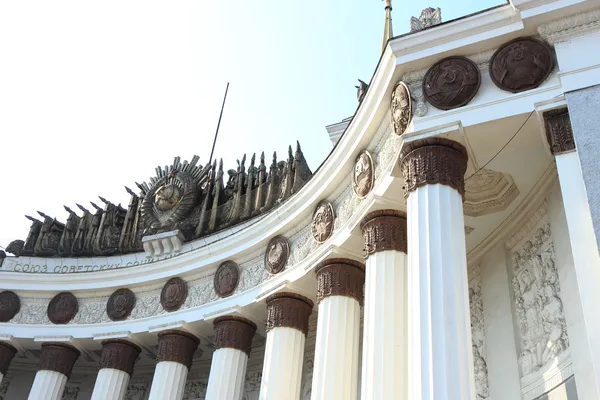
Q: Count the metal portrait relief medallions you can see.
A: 11